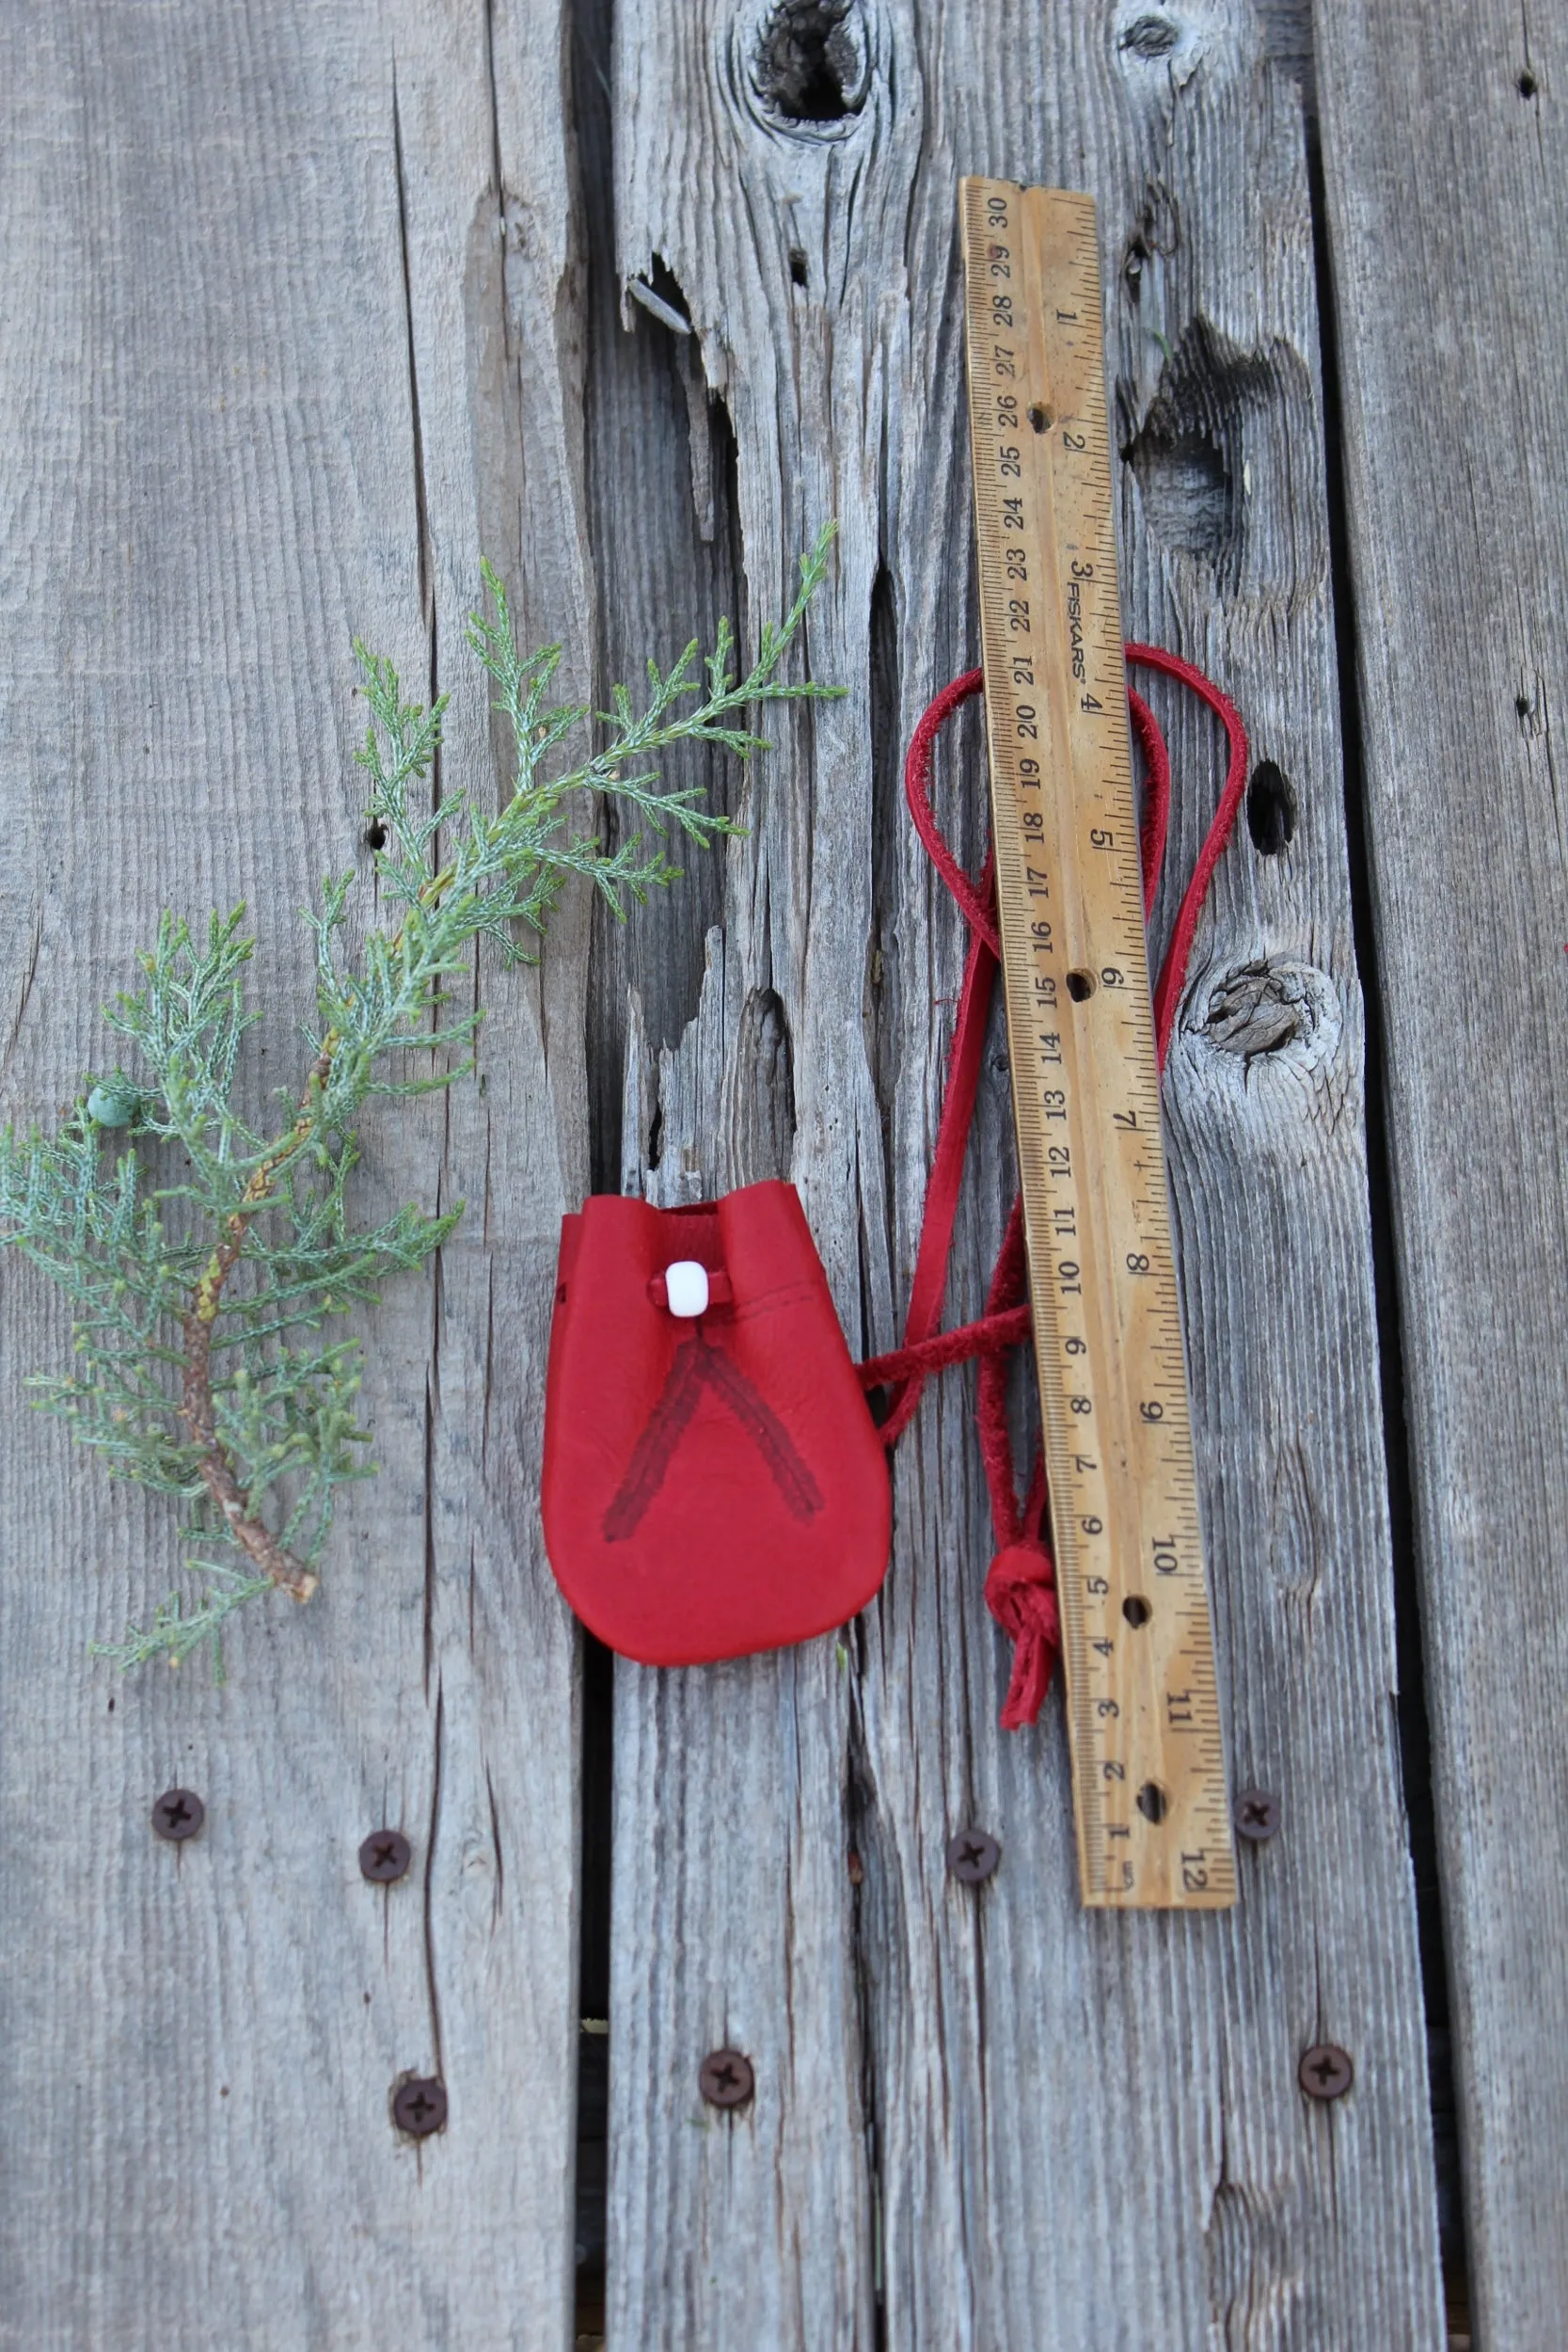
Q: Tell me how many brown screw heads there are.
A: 7